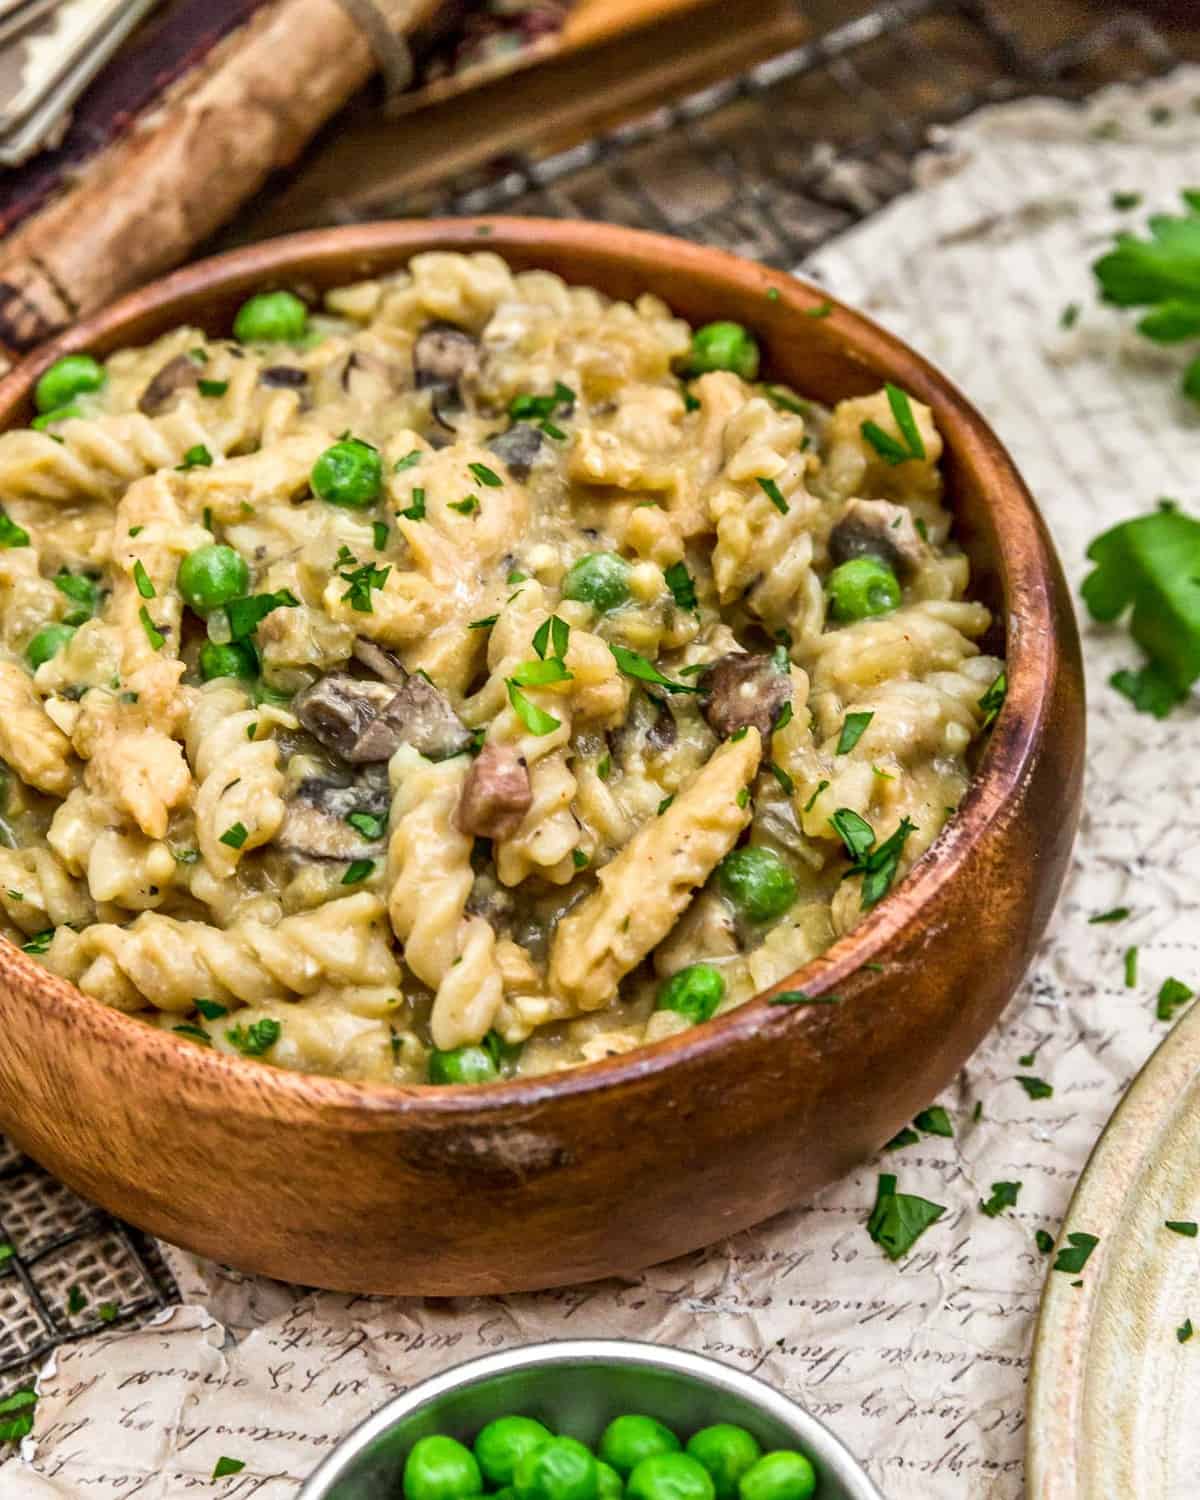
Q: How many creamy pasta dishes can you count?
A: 1